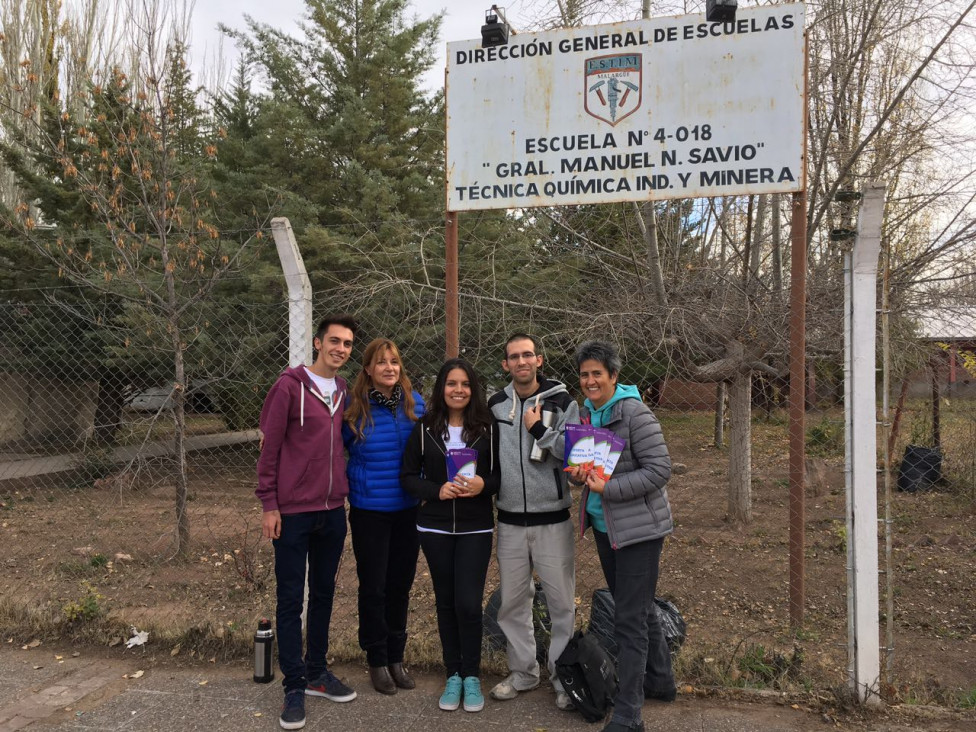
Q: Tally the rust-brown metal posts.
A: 2